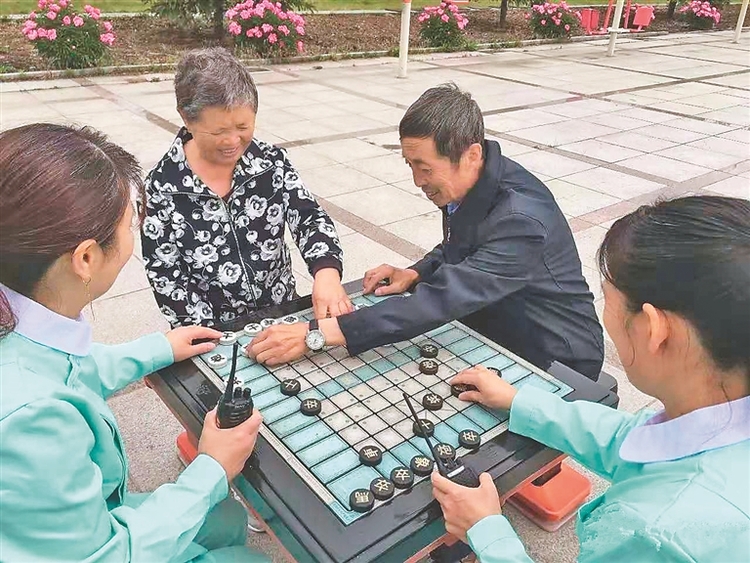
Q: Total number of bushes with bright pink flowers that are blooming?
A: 5